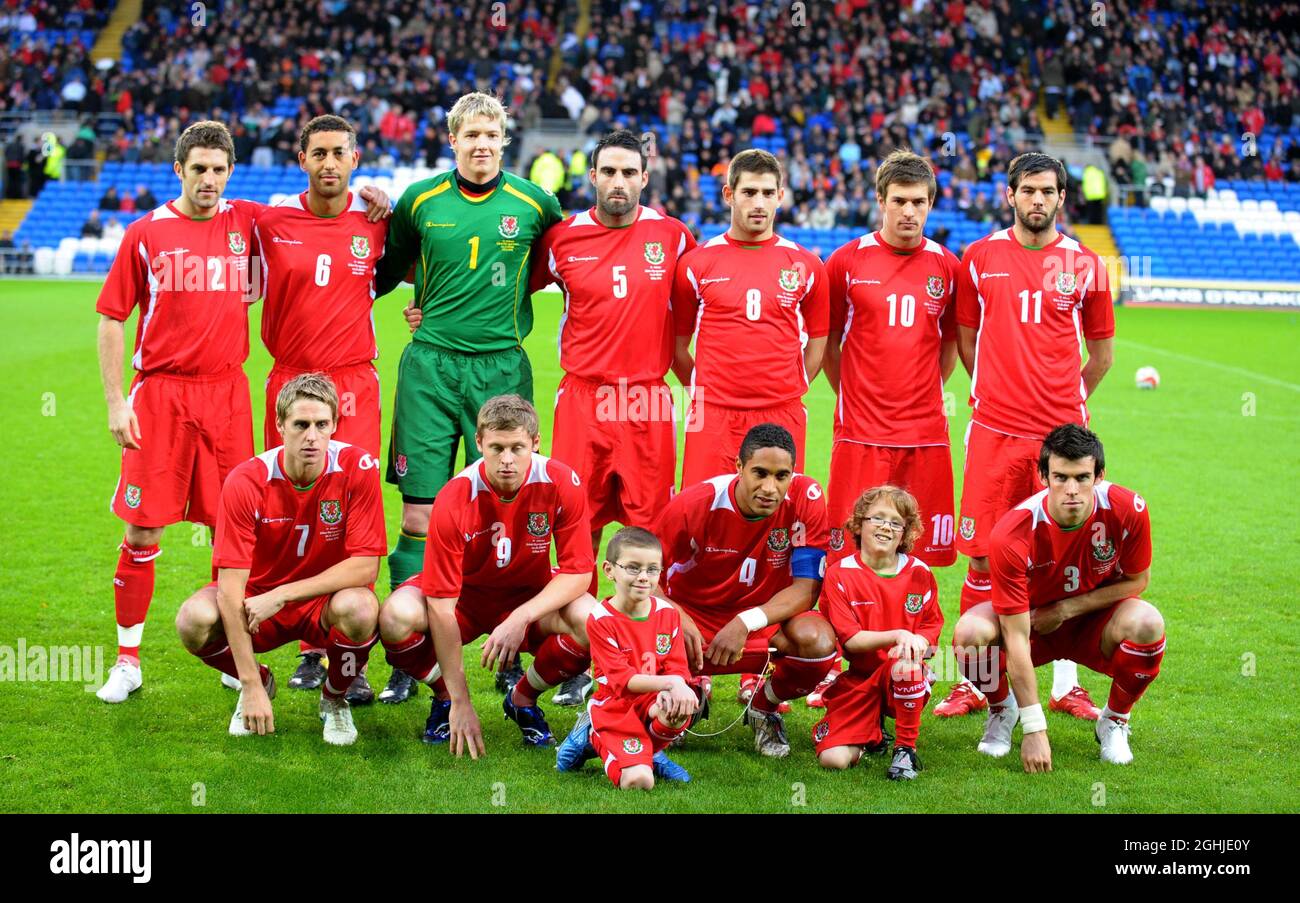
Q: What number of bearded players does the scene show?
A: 2